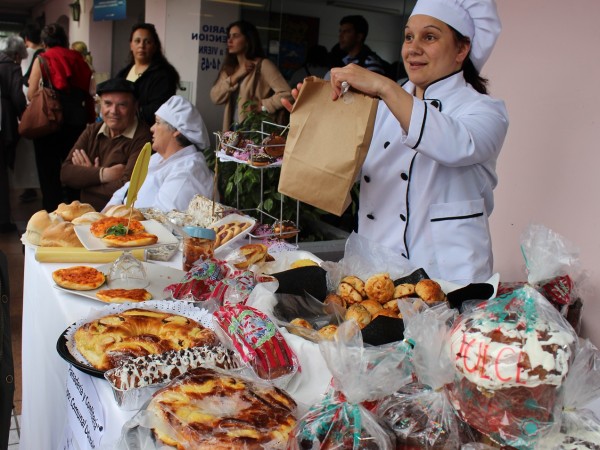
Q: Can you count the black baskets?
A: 1